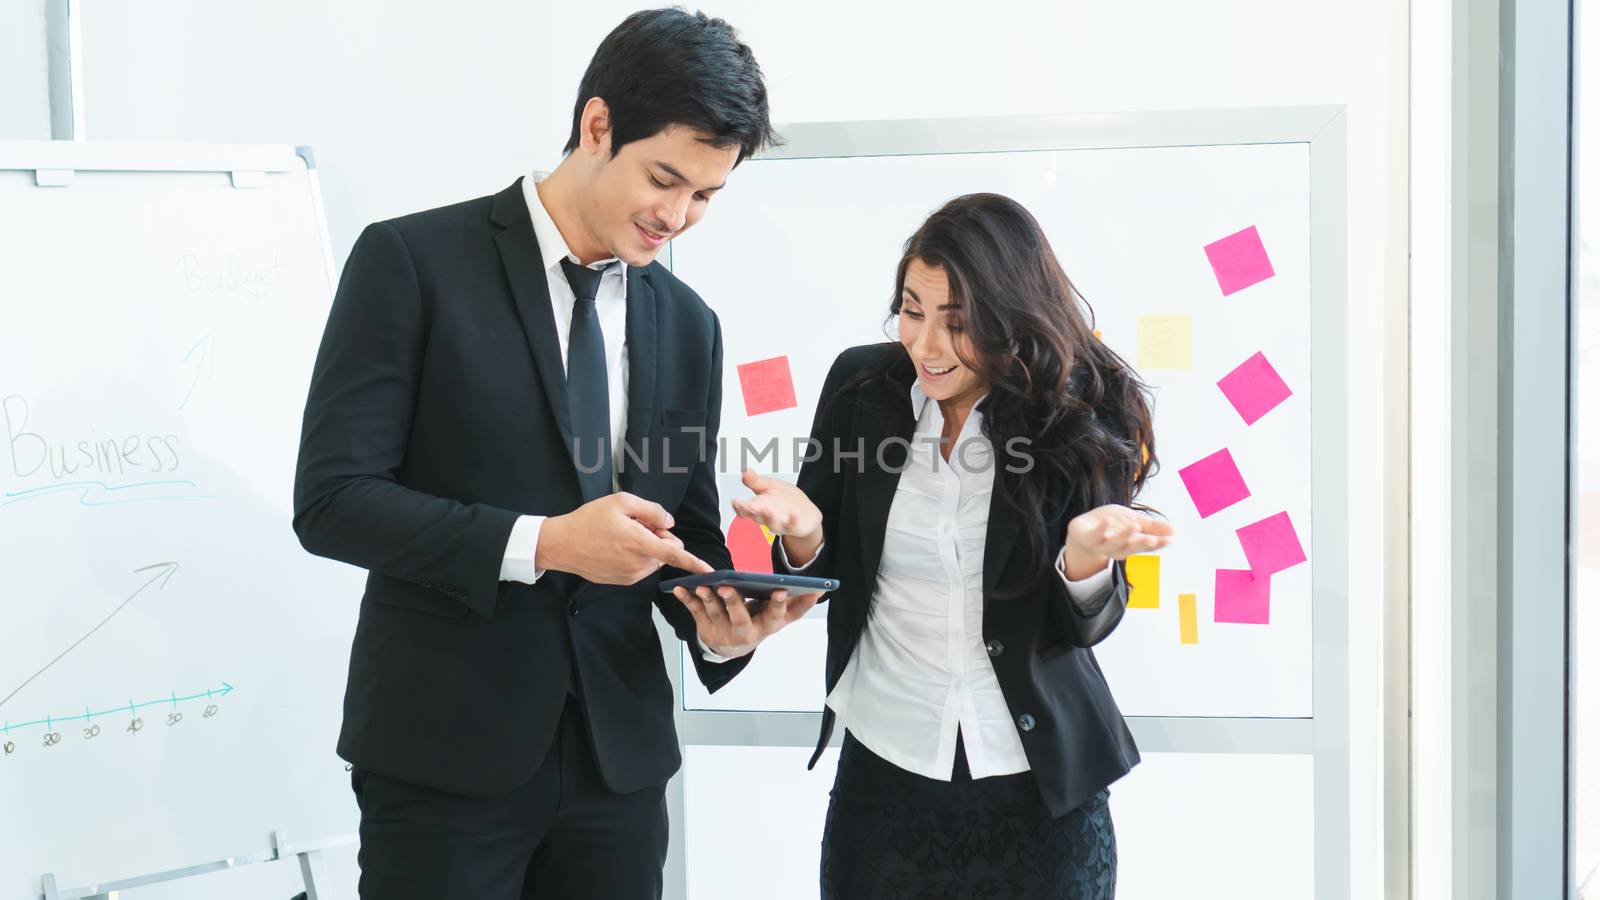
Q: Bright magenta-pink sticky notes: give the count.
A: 5